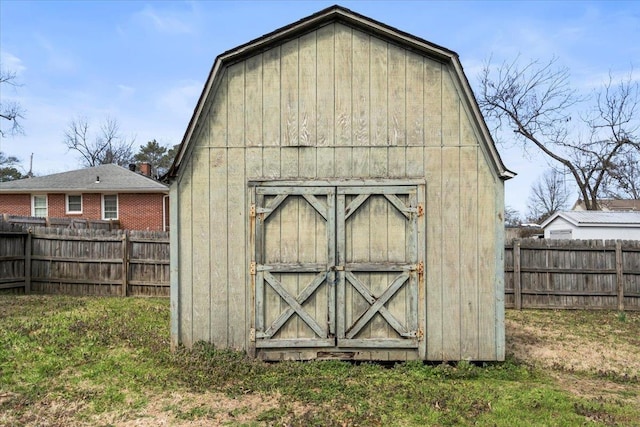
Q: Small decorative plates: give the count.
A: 0